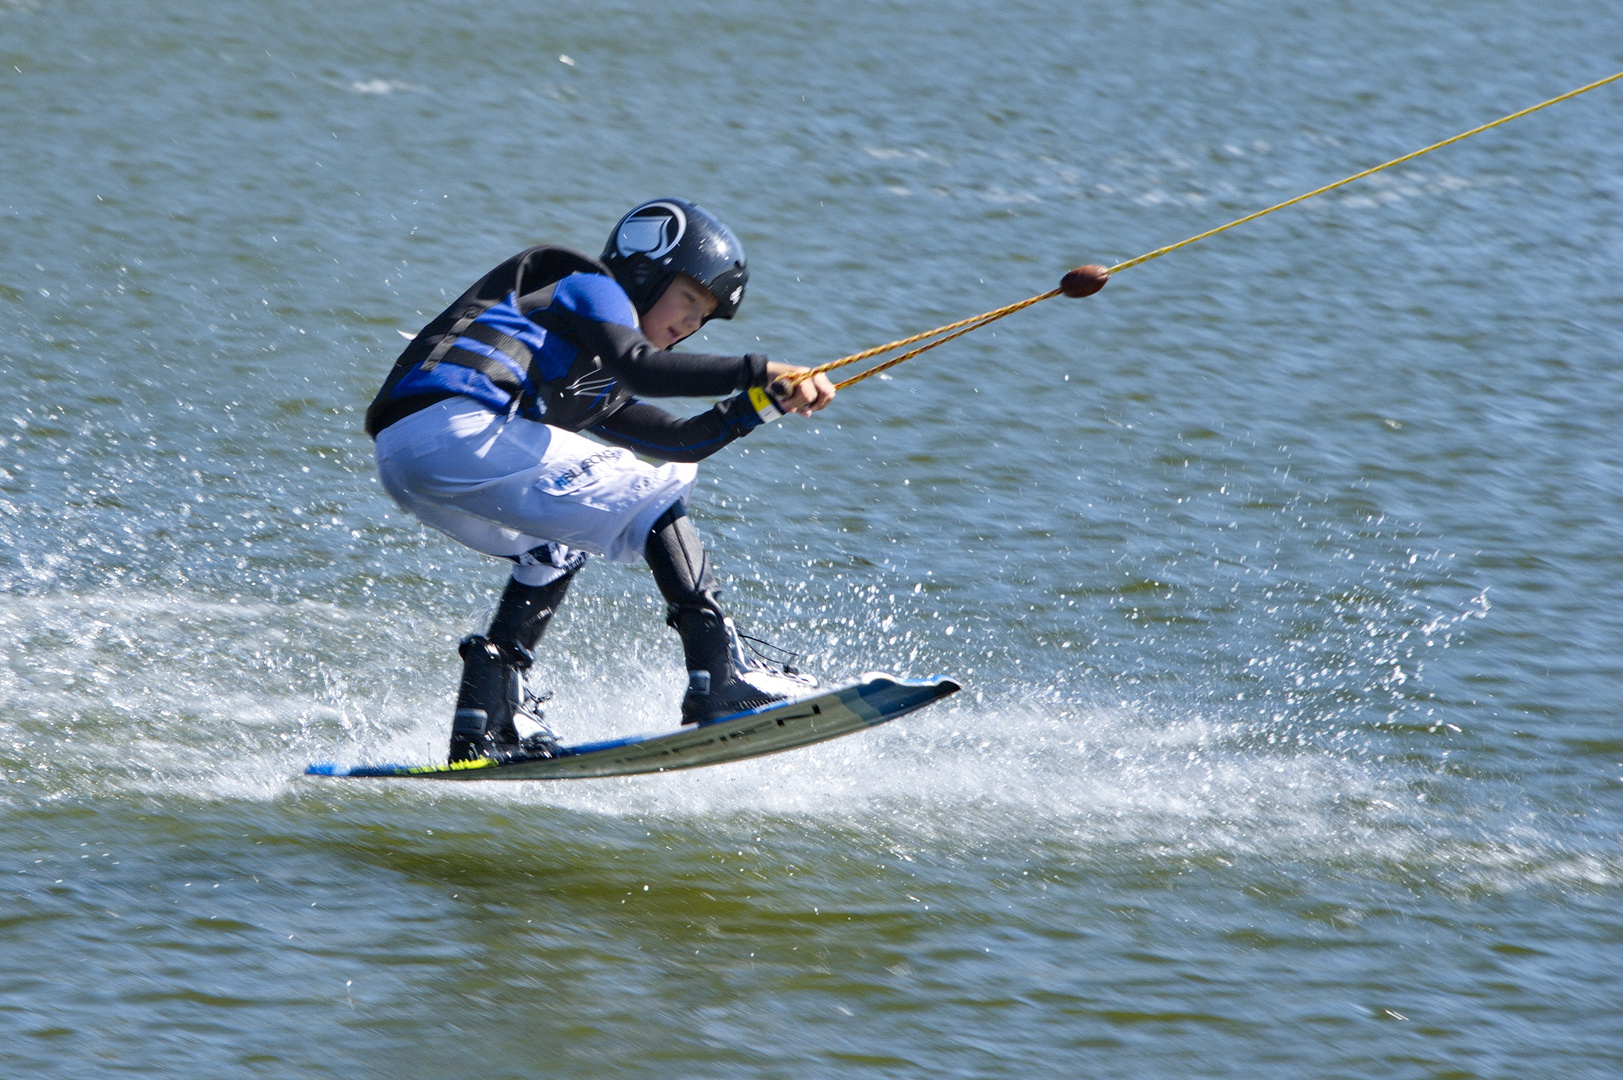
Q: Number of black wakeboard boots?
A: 2